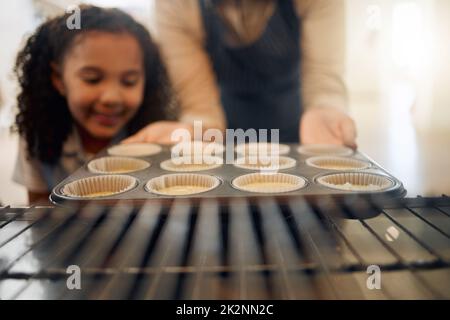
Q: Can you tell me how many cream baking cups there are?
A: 12